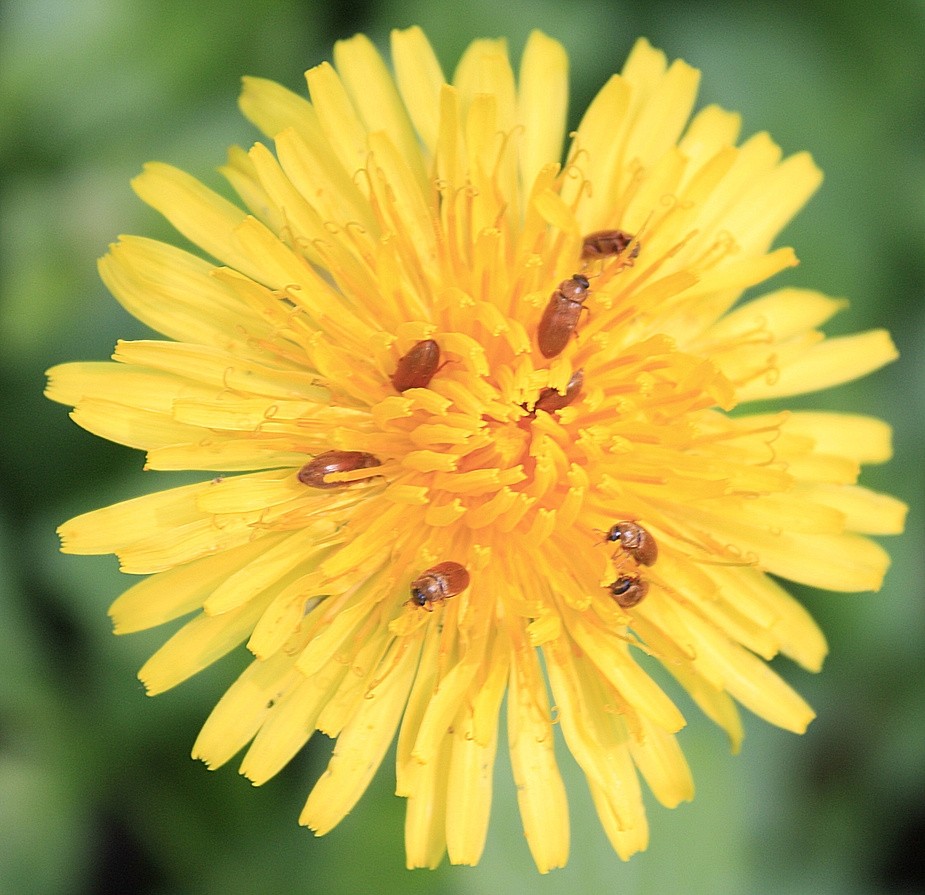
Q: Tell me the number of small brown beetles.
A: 8